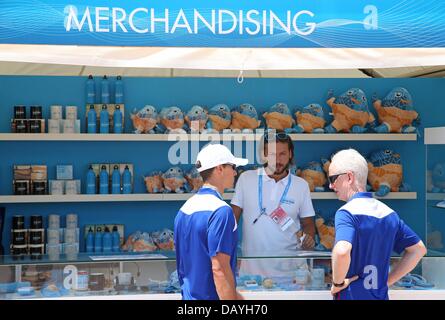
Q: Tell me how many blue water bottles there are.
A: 14